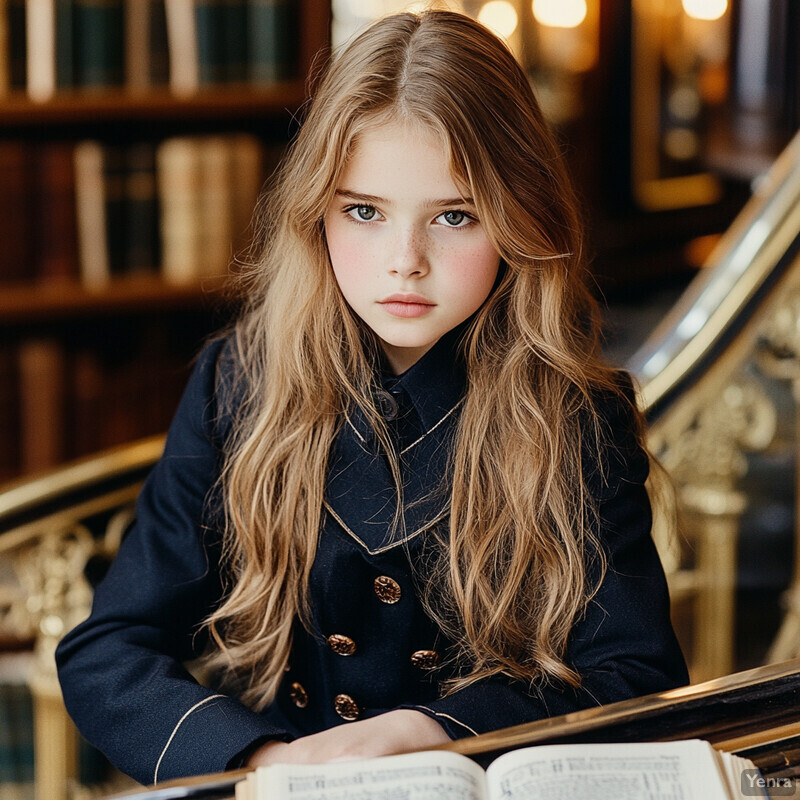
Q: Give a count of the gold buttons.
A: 5